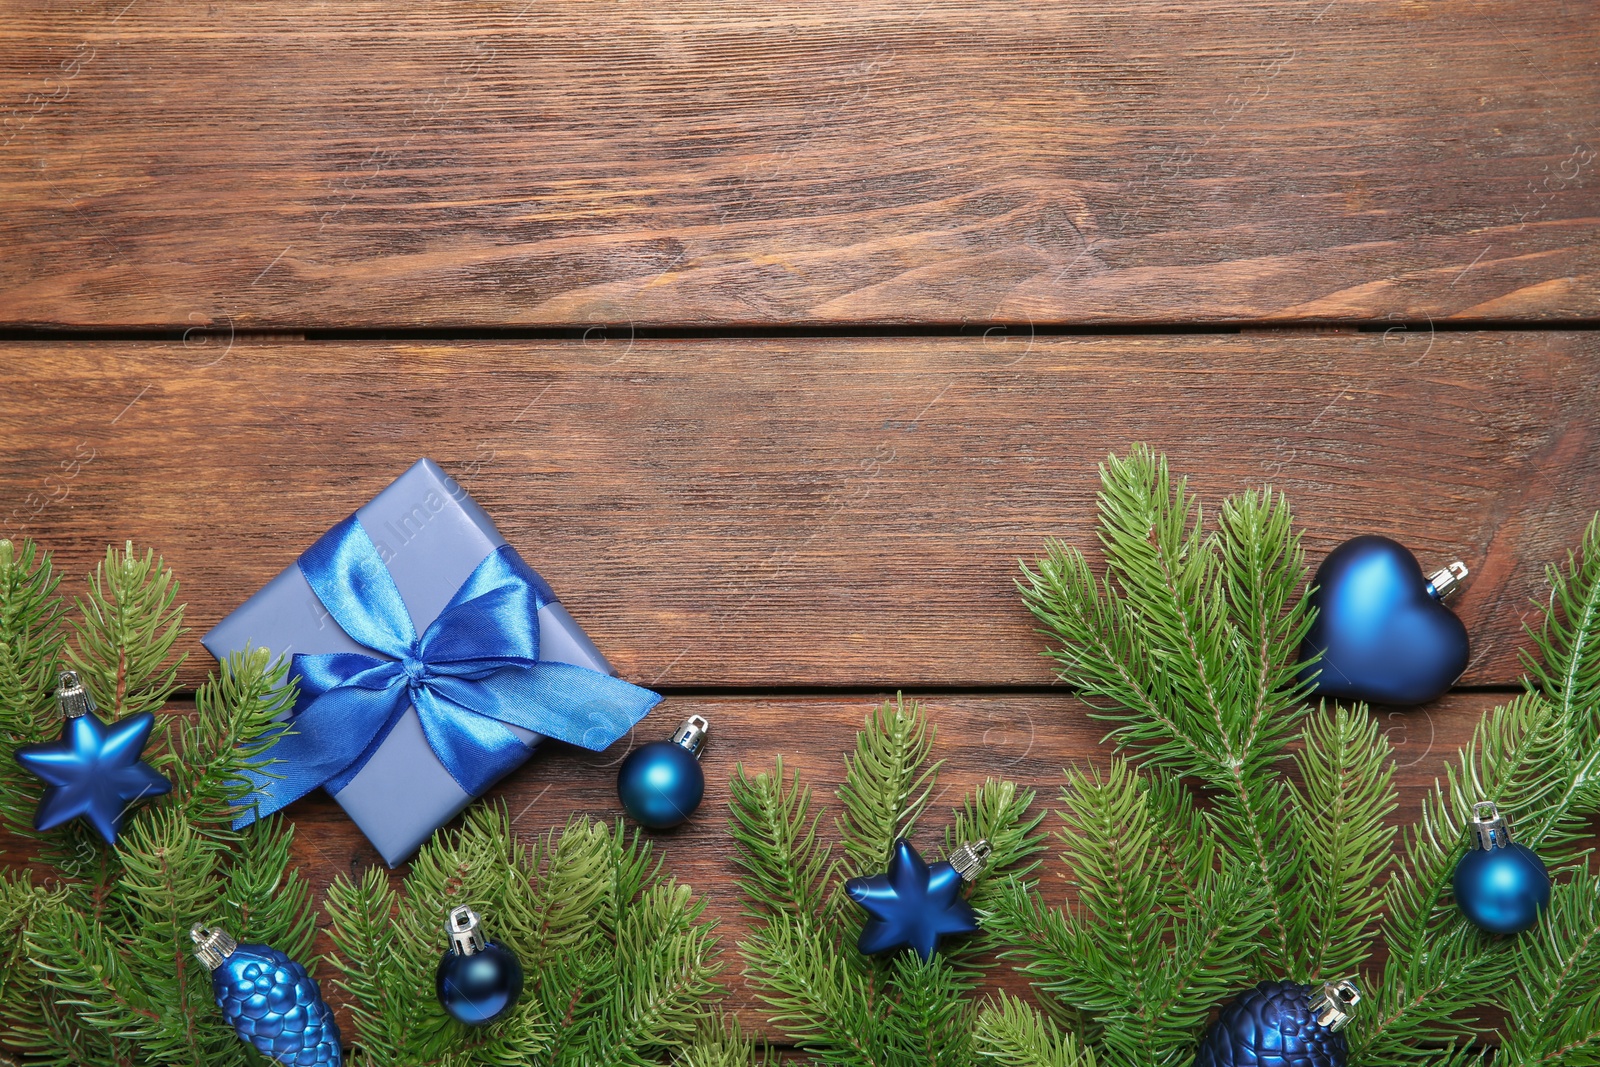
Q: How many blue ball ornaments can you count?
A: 3